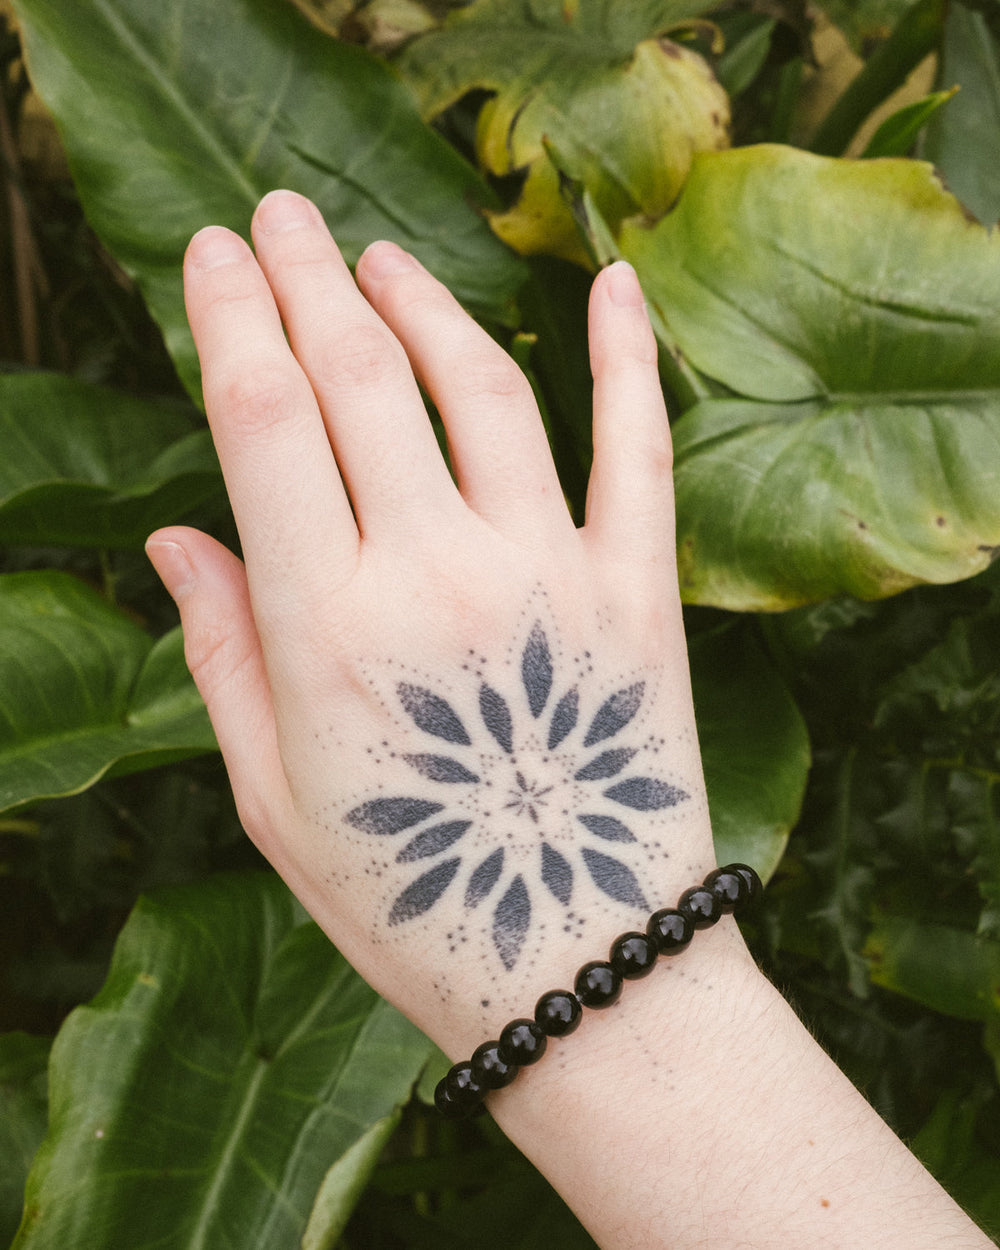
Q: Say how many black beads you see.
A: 11